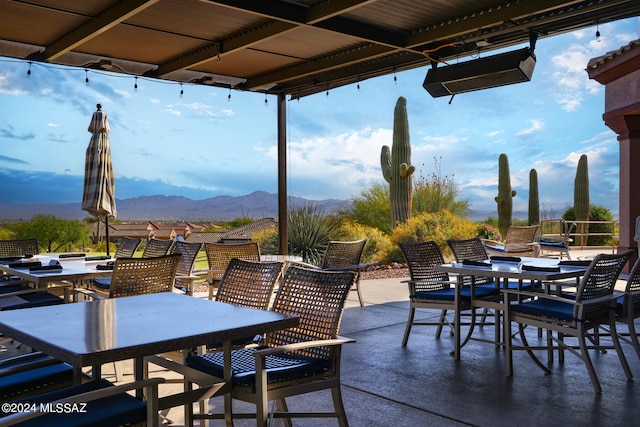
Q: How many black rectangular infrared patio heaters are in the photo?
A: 1